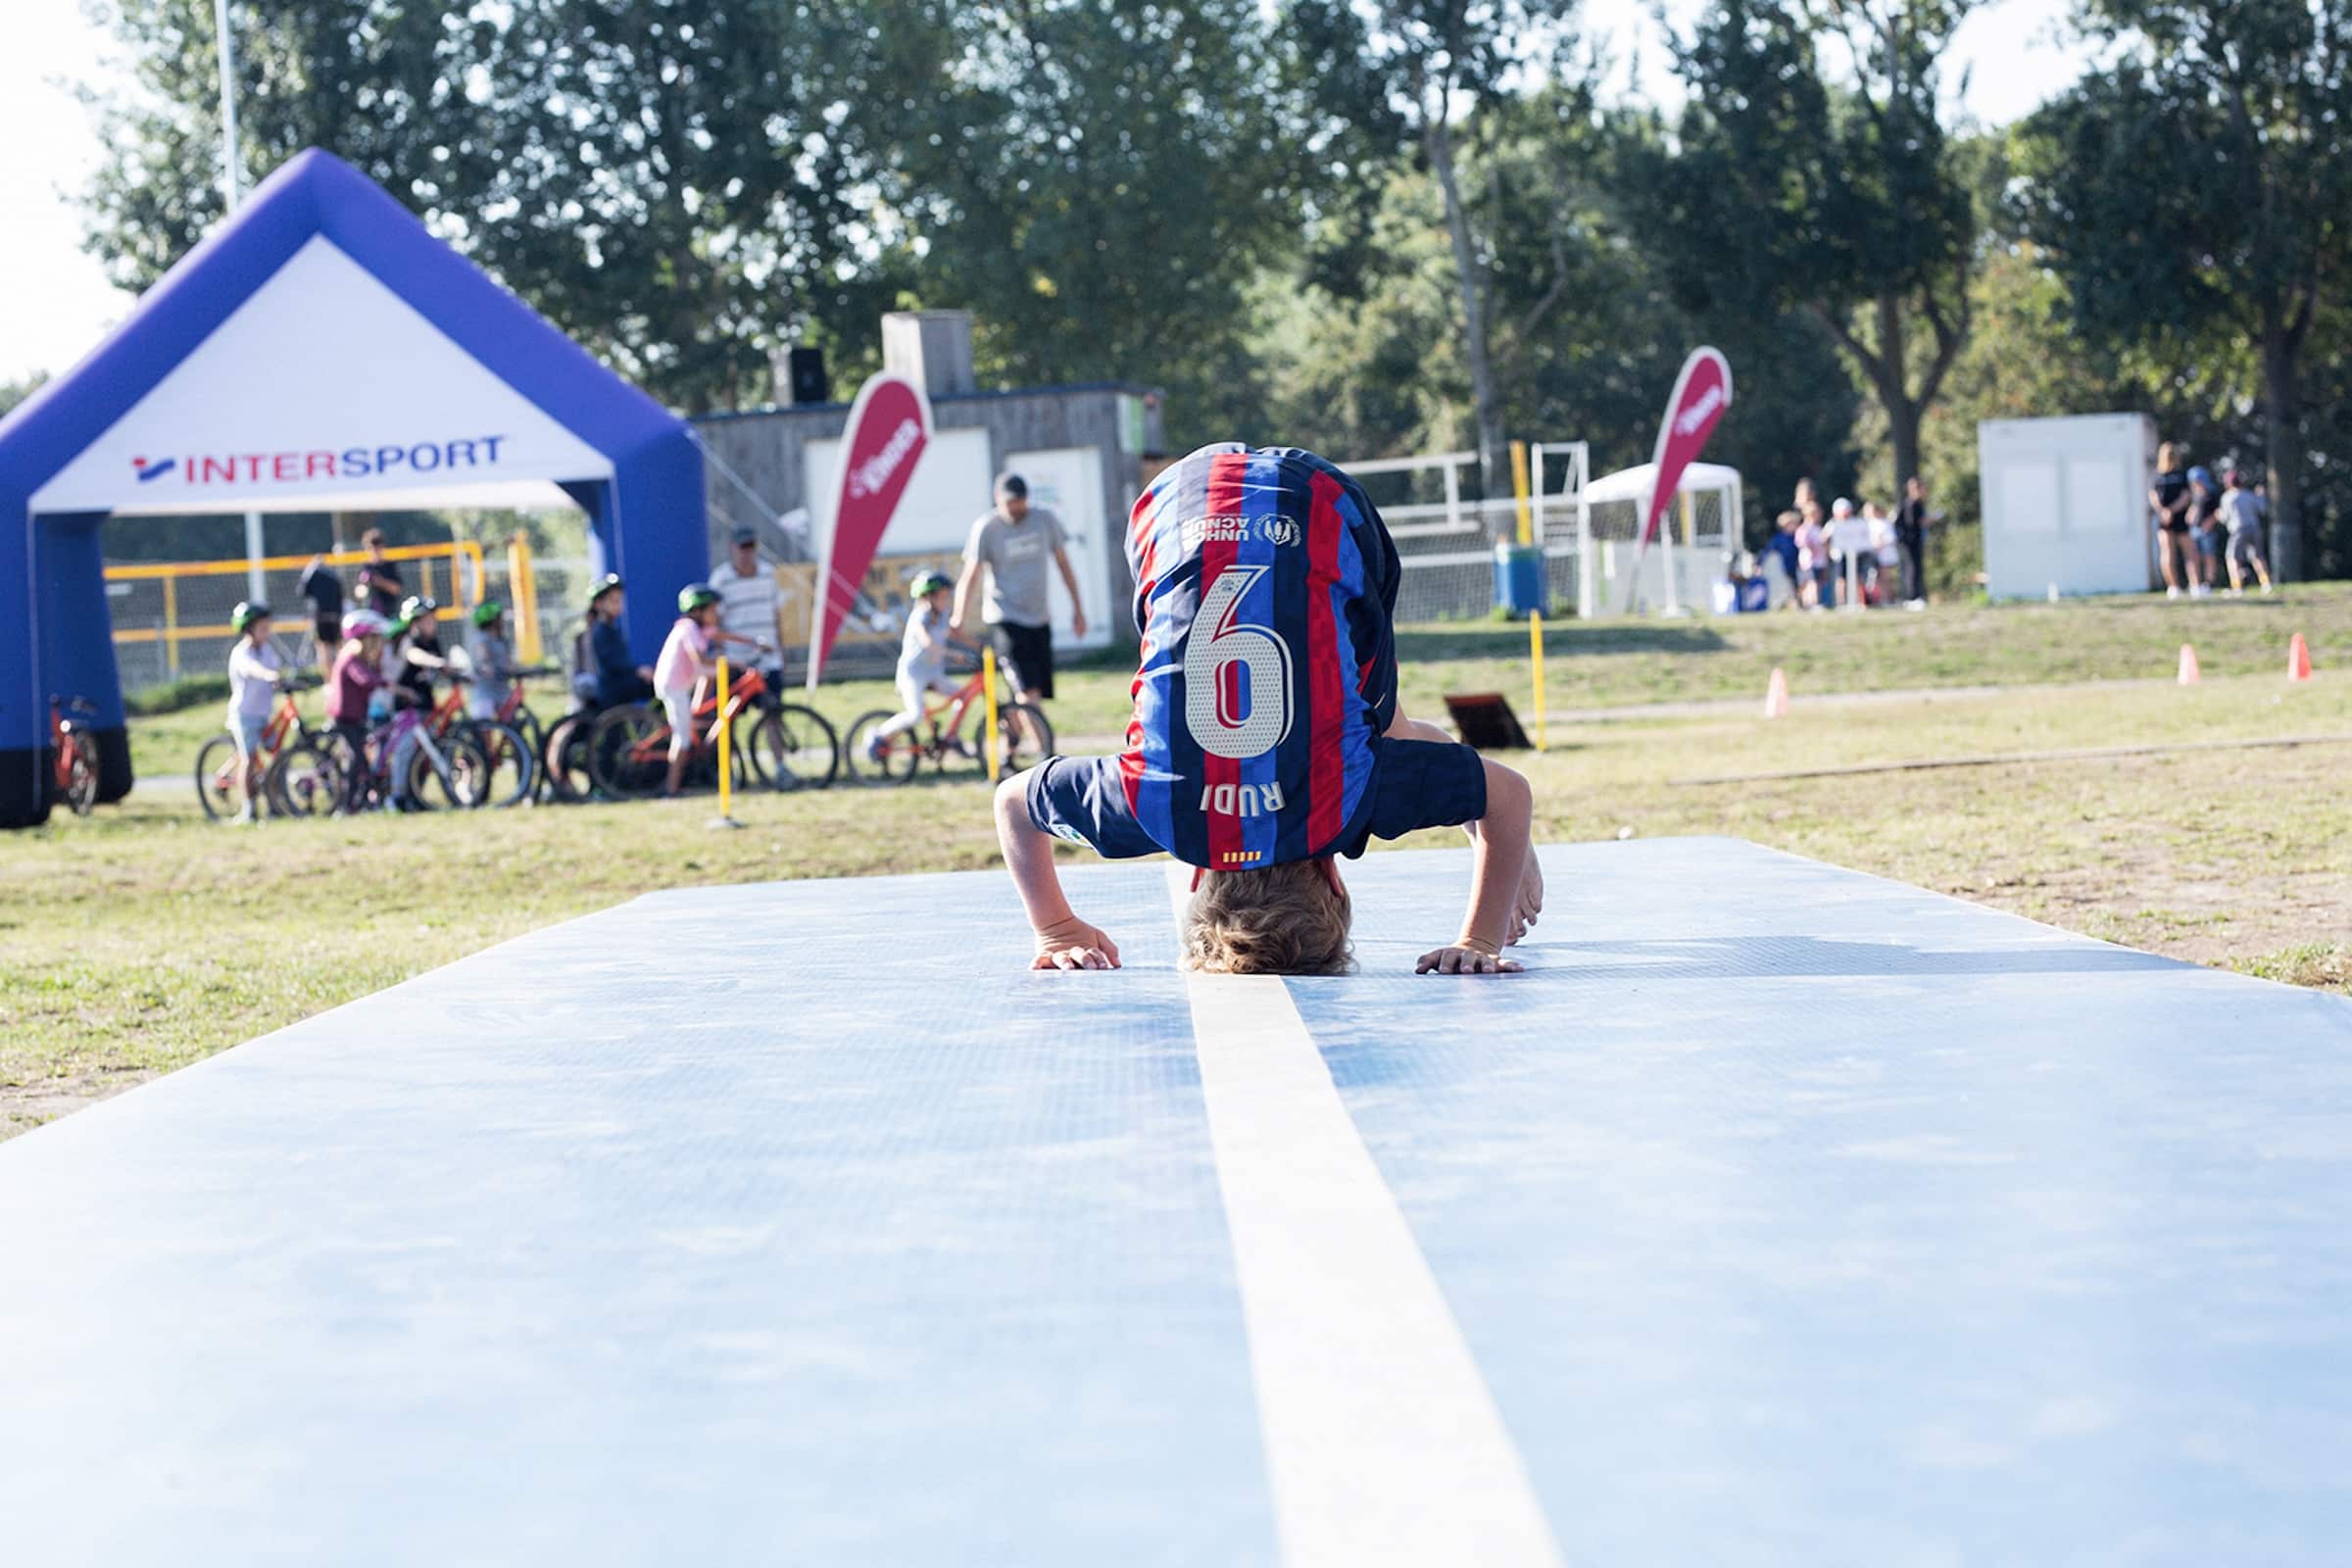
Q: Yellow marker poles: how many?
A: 3